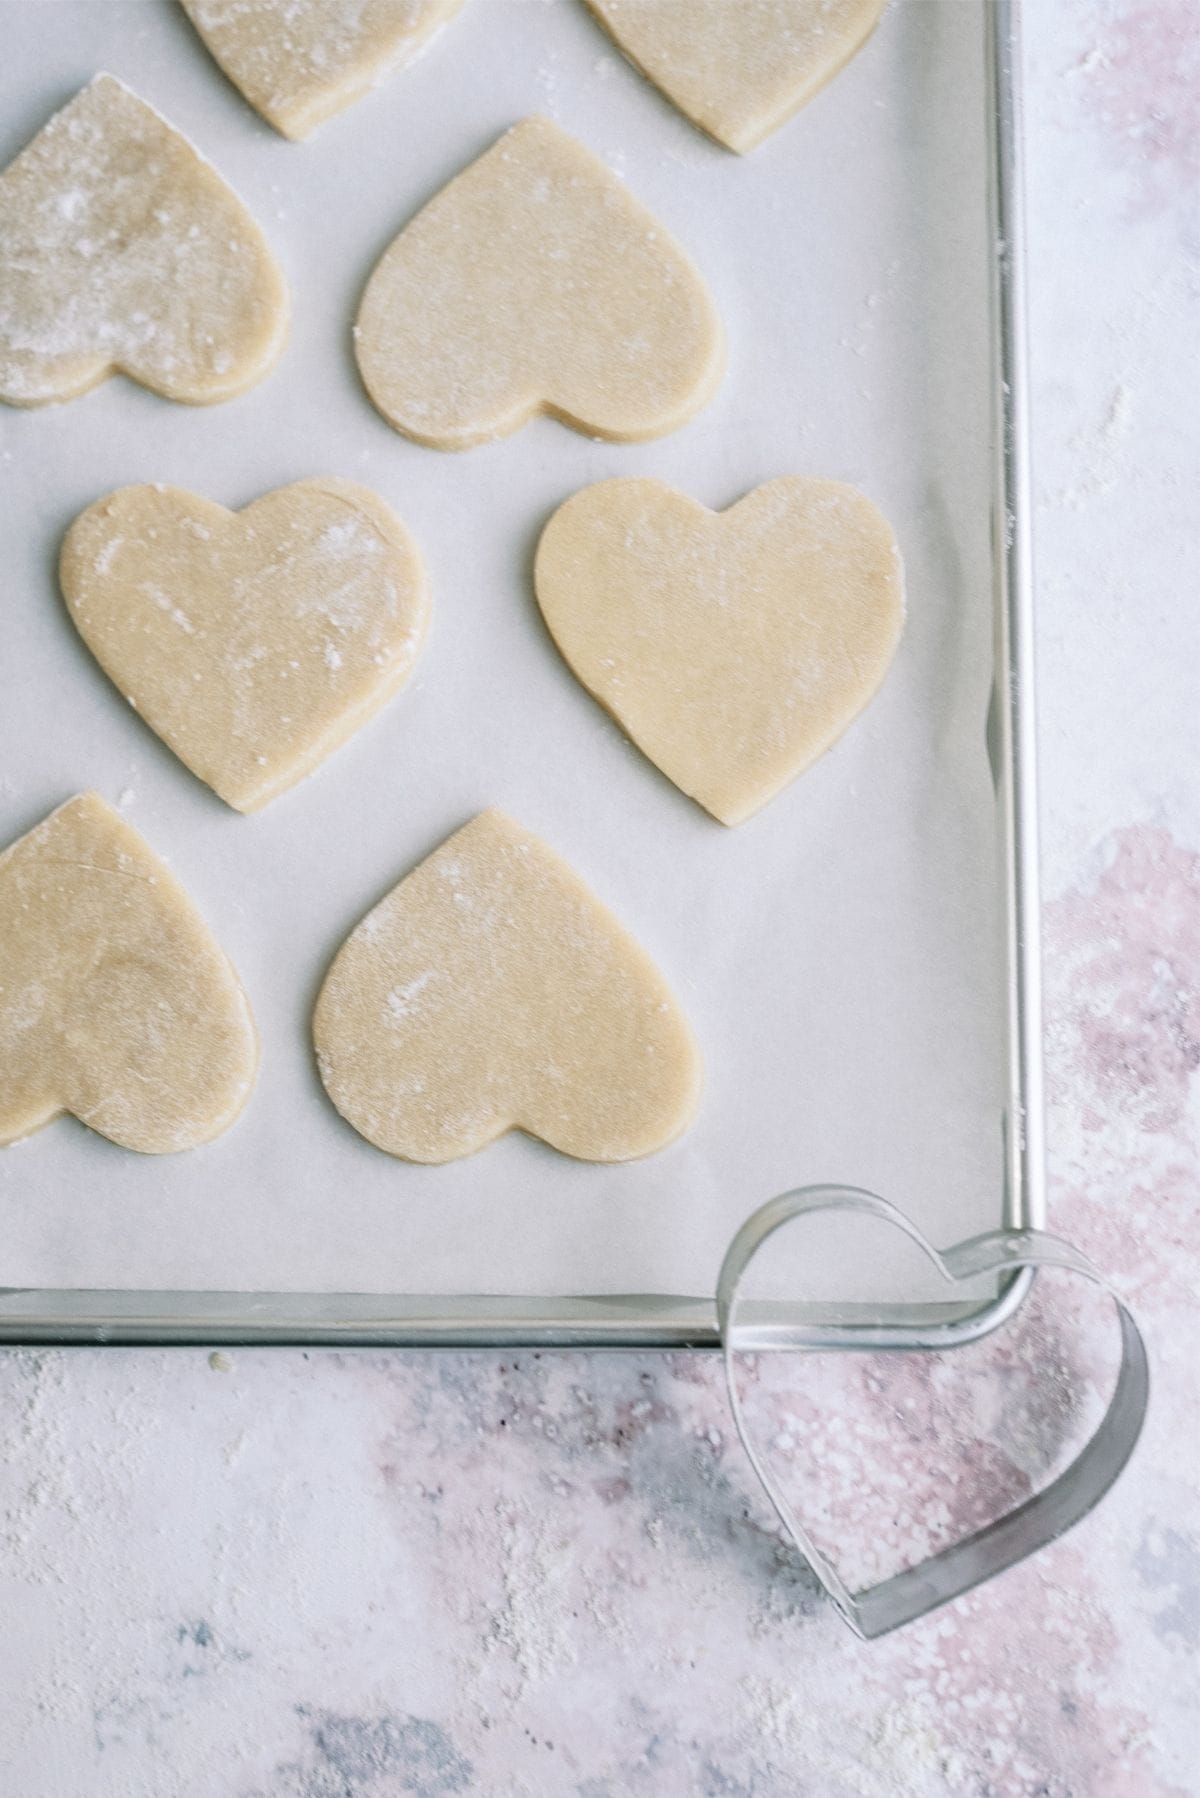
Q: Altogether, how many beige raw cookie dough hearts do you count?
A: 8